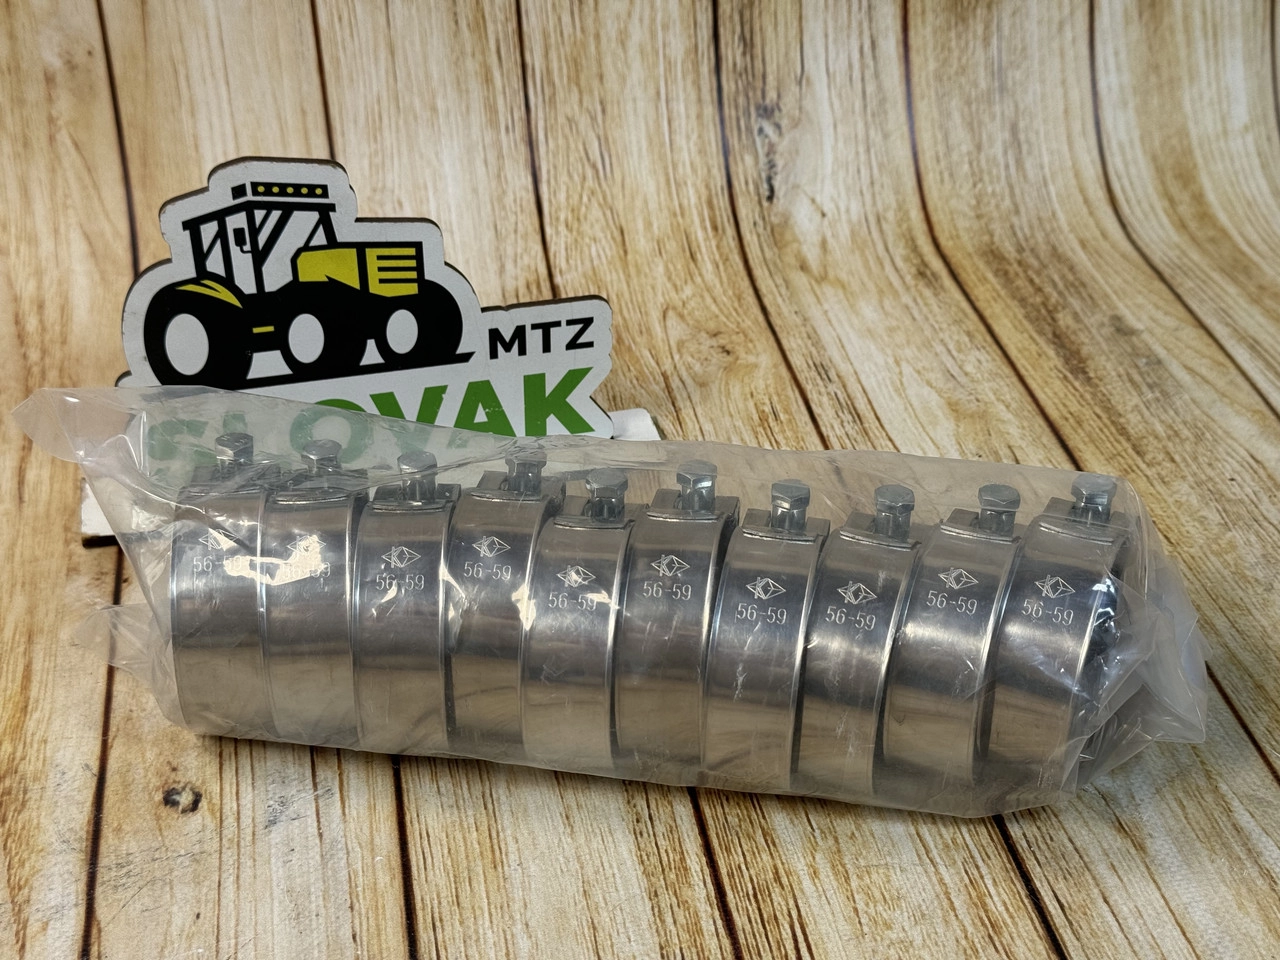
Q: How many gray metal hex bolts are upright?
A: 10